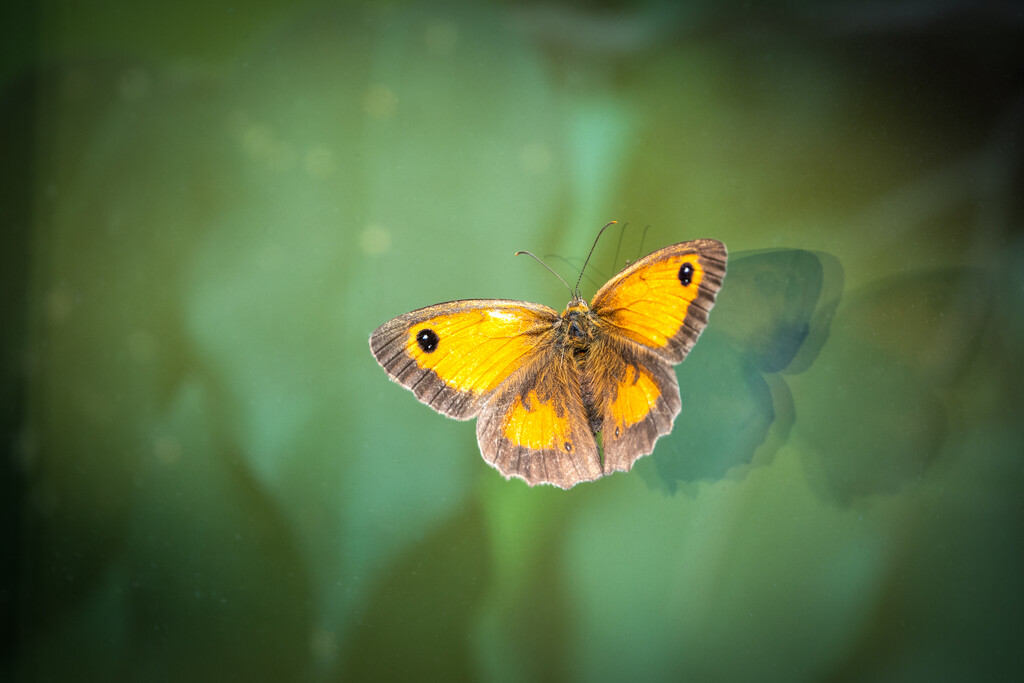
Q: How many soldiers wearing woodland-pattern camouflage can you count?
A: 0